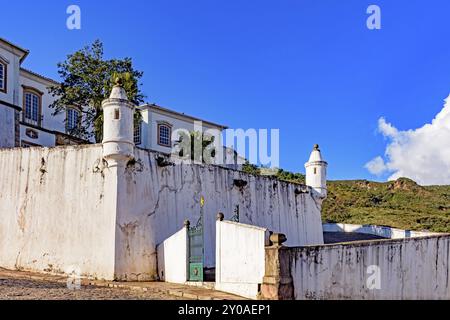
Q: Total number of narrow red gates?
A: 0